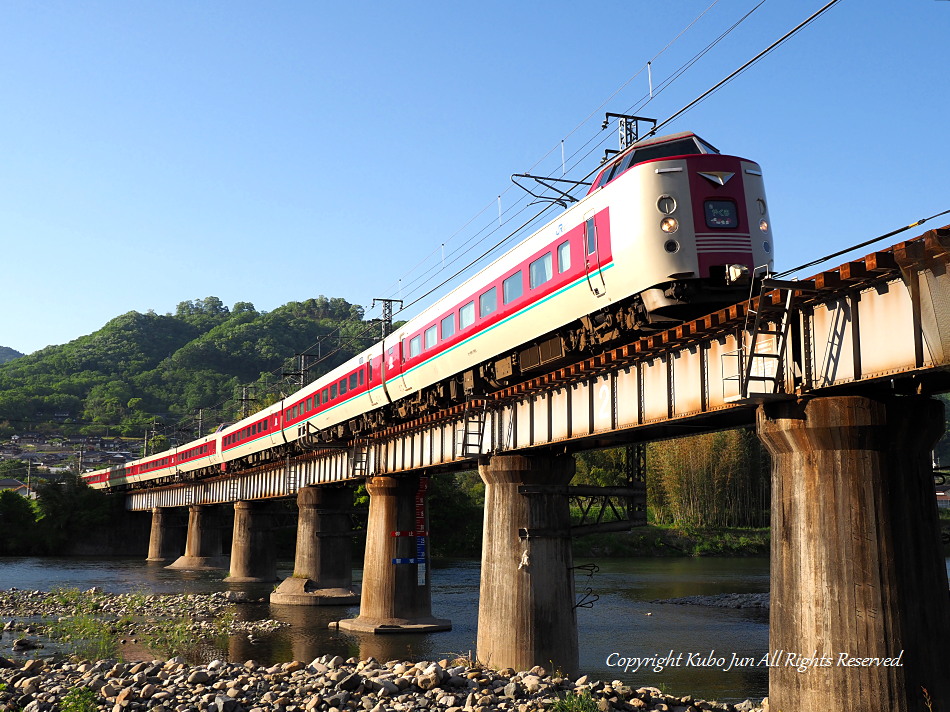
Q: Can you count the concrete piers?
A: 7